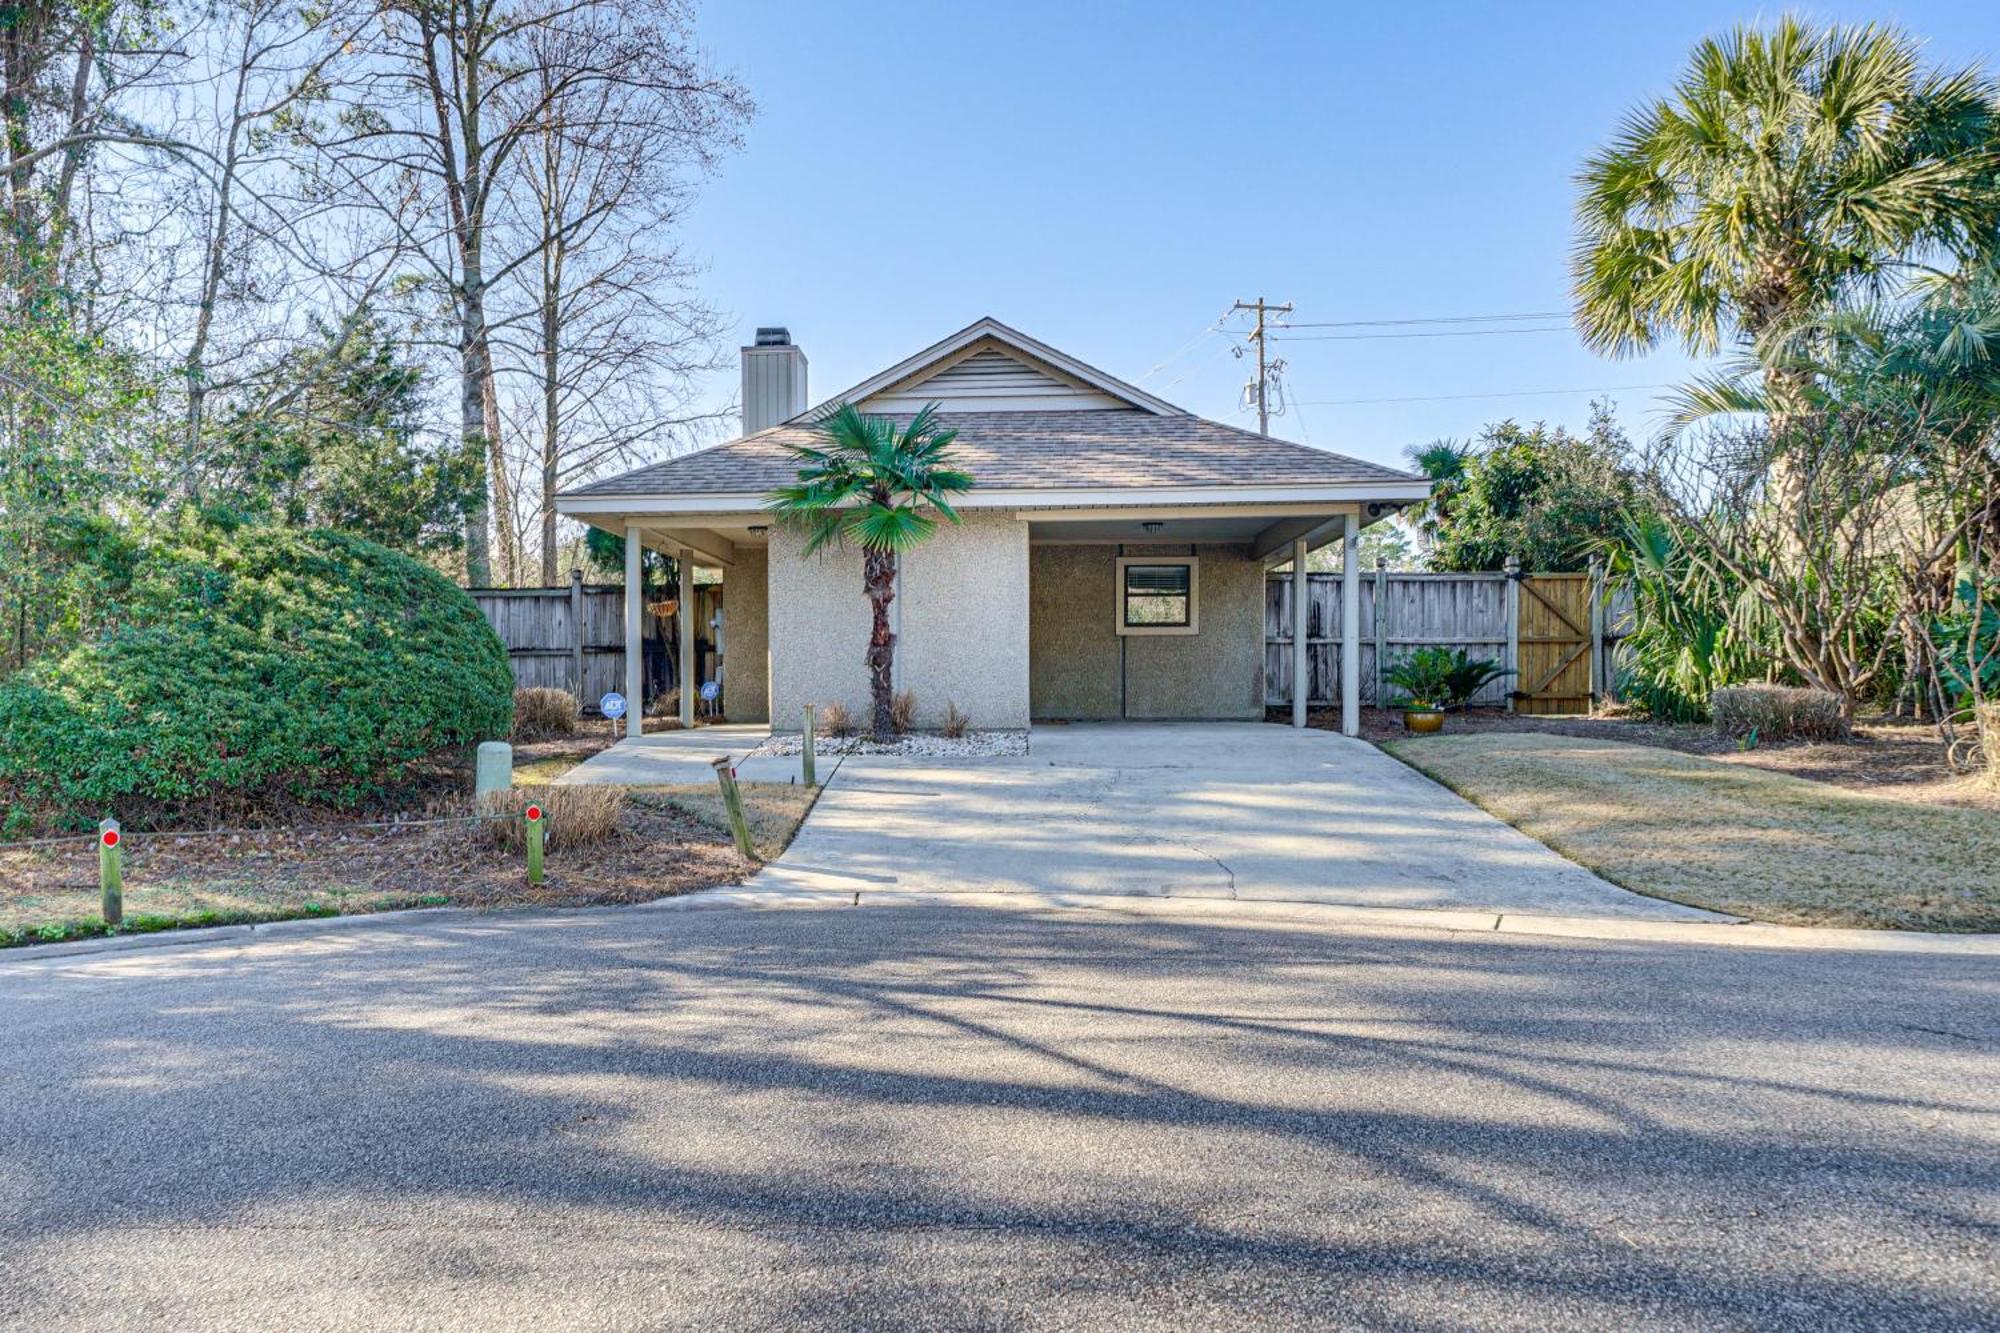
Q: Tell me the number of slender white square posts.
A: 4